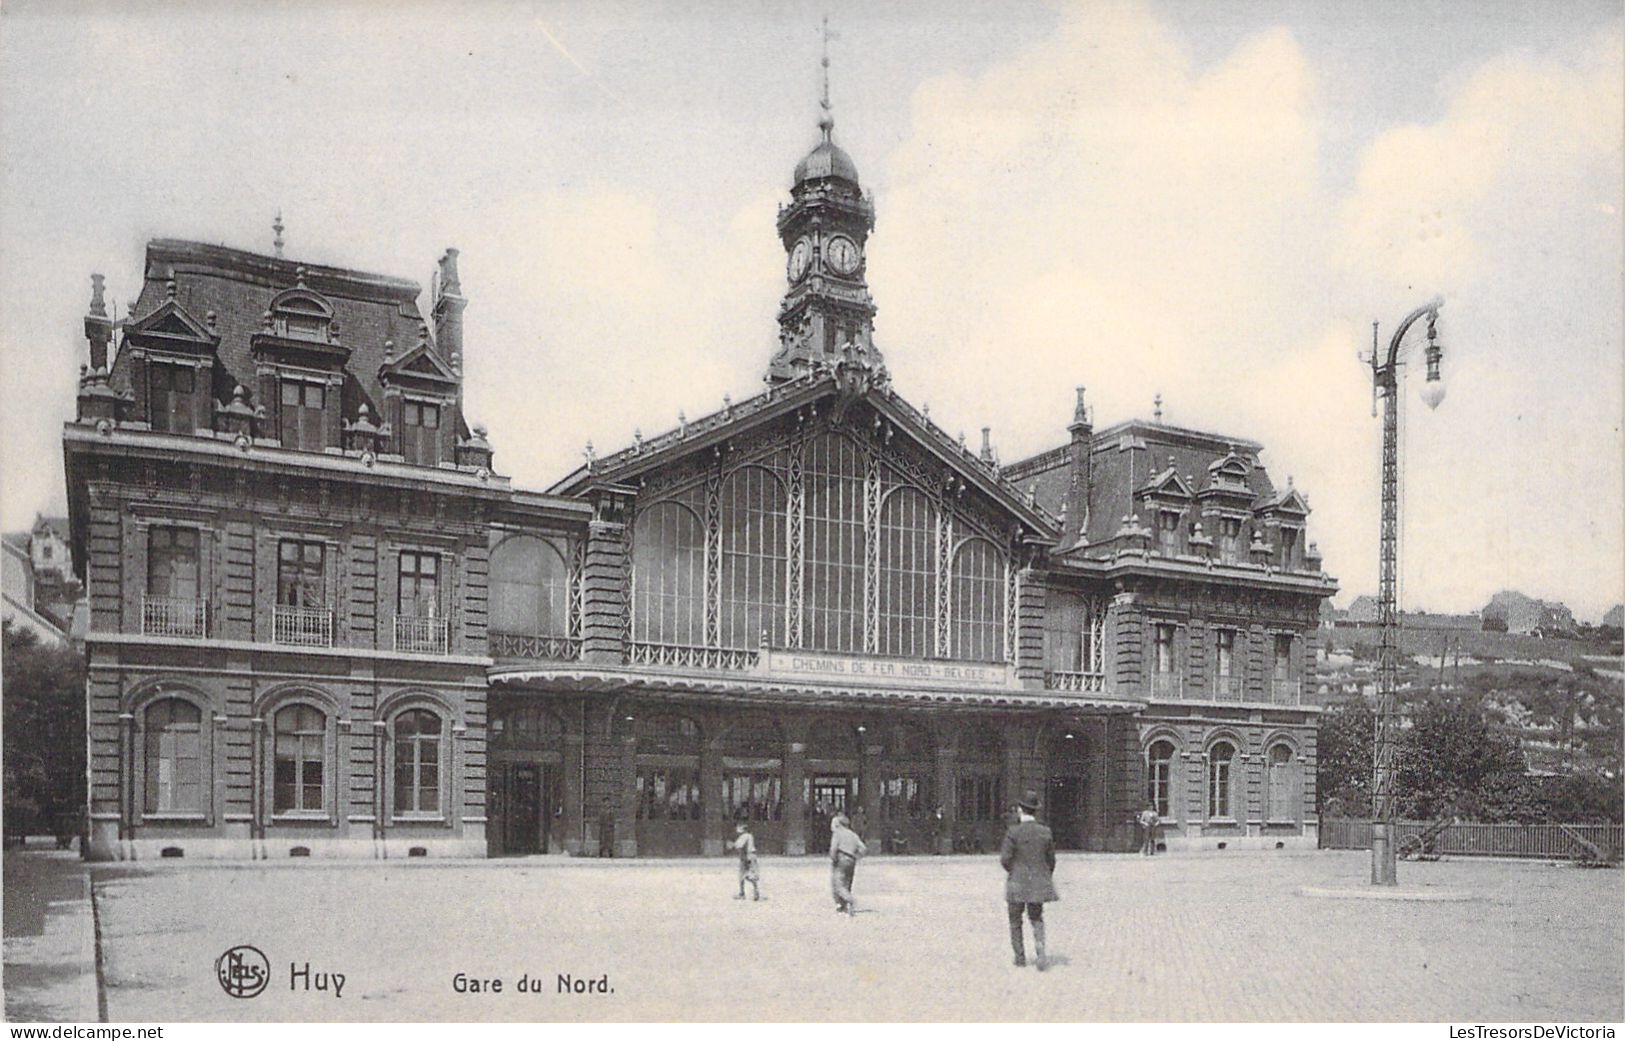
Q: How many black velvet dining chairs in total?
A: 0